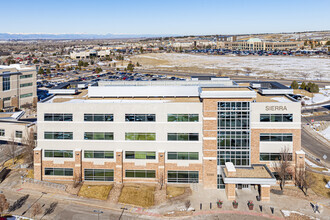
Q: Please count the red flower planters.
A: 3